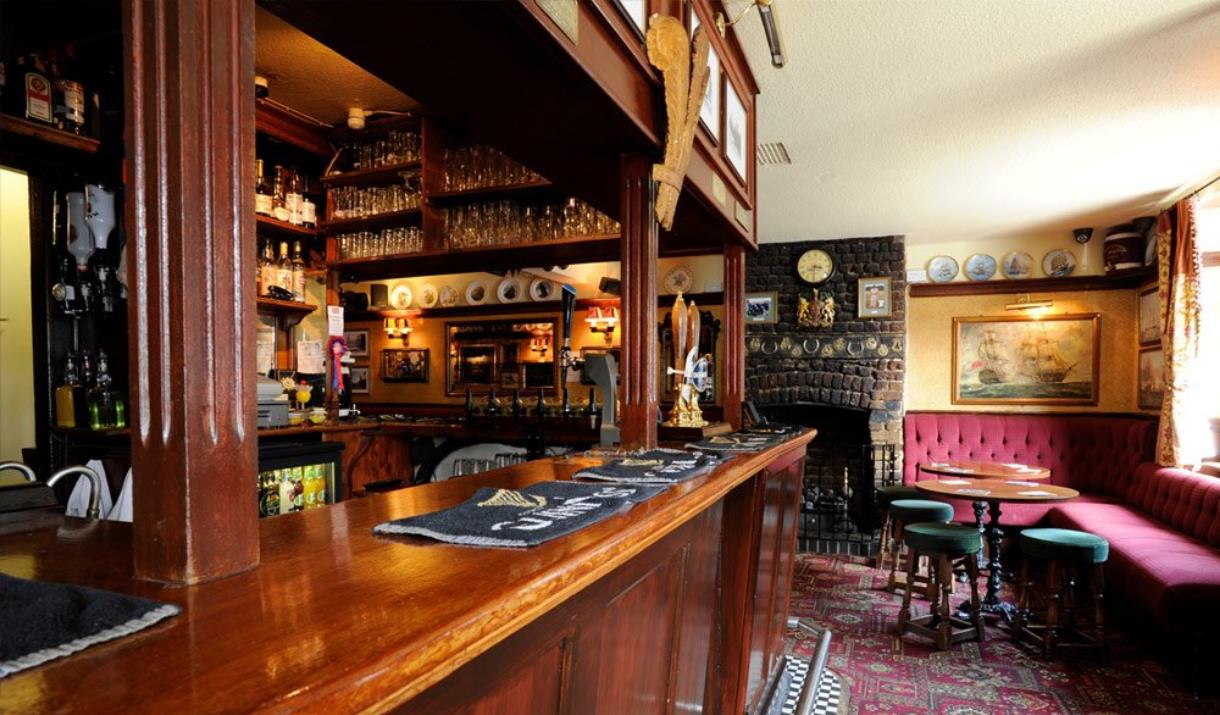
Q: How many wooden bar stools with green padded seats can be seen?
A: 4